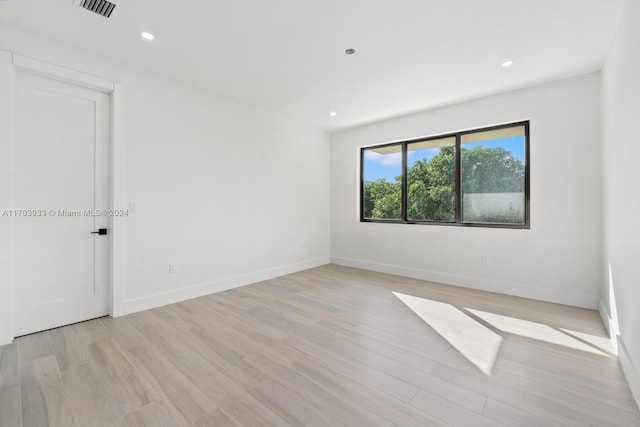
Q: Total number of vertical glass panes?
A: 3